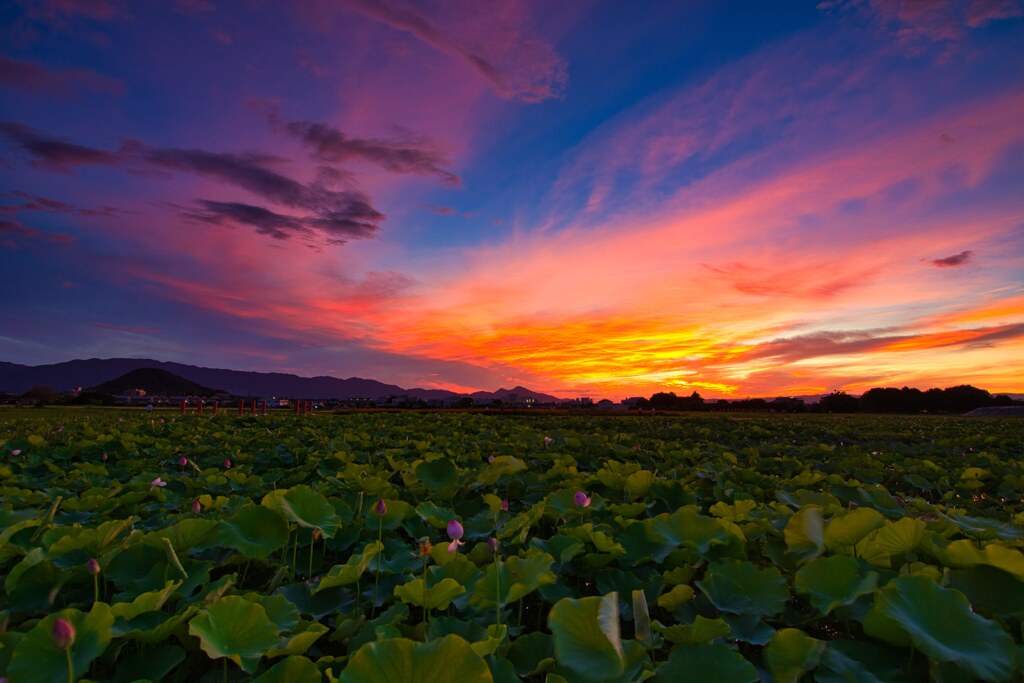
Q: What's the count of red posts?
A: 9